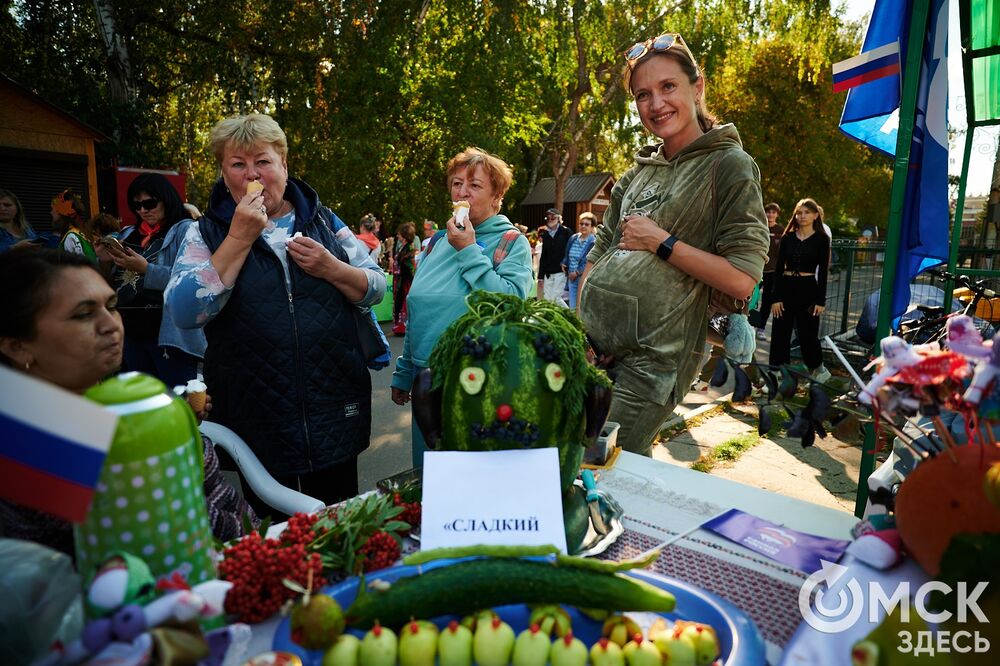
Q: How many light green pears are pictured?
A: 11